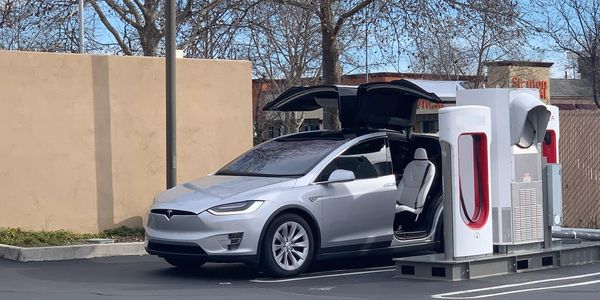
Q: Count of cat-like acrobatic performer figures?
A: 0